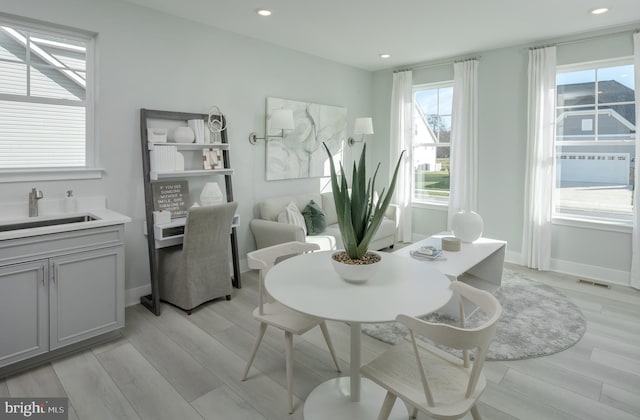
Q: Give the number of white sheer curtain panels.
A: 4